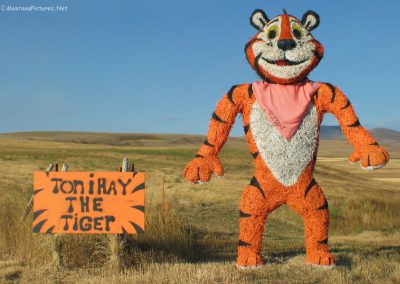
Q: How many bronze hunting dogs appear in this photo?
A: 0